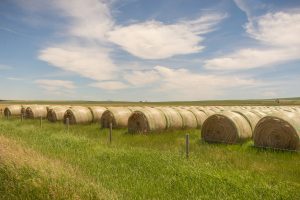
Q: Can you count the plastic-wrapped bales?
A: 0